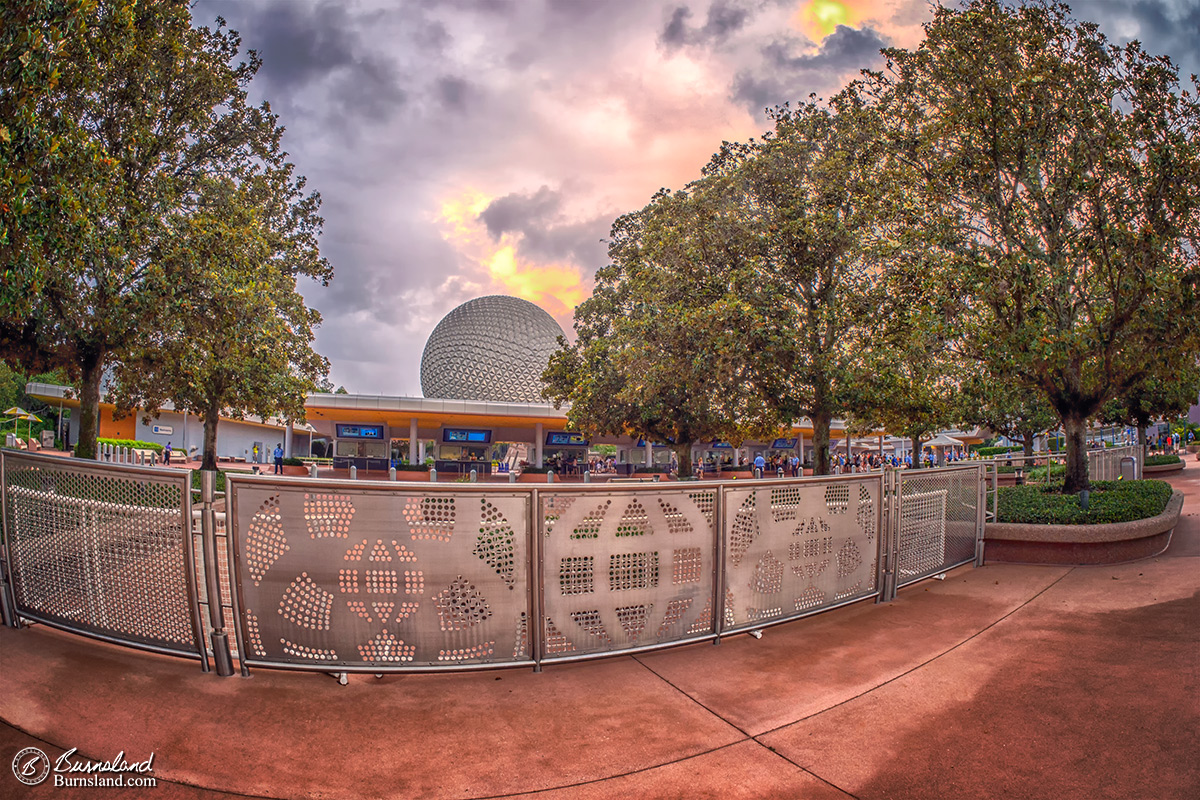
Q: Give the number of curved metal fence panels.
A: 5